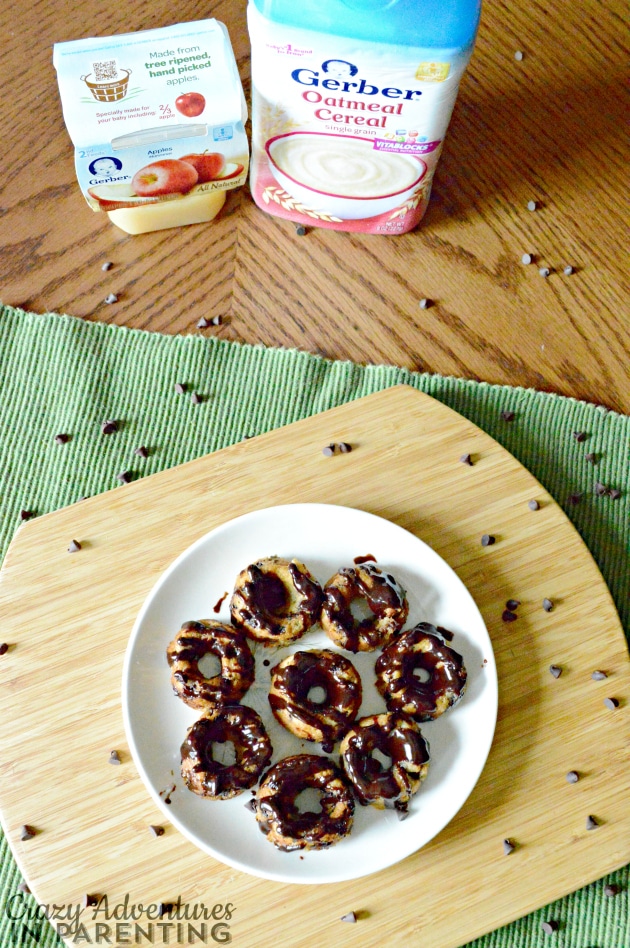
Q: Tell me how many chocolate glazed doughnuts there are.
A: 8